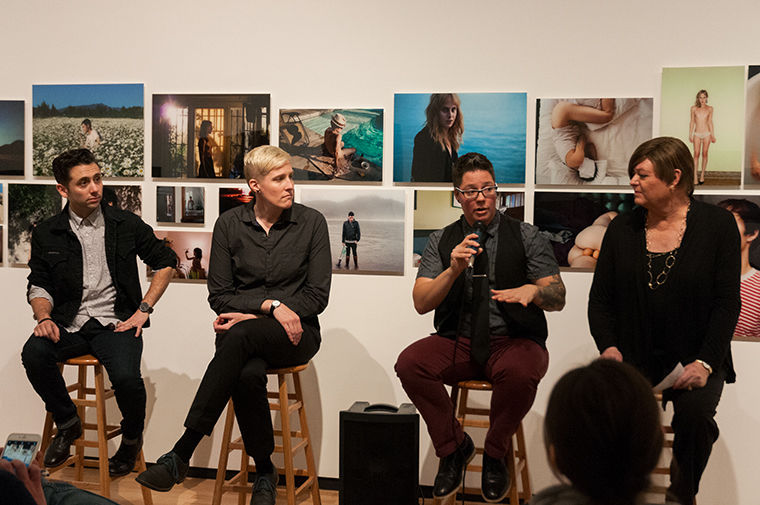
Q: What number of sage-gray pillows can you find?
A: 0